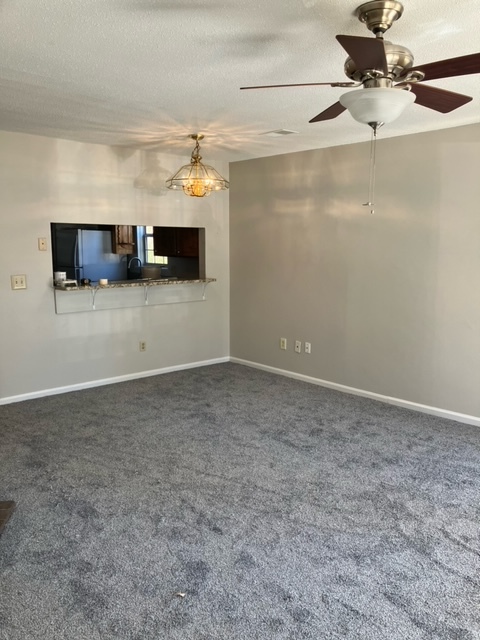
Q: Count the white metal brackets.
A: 3